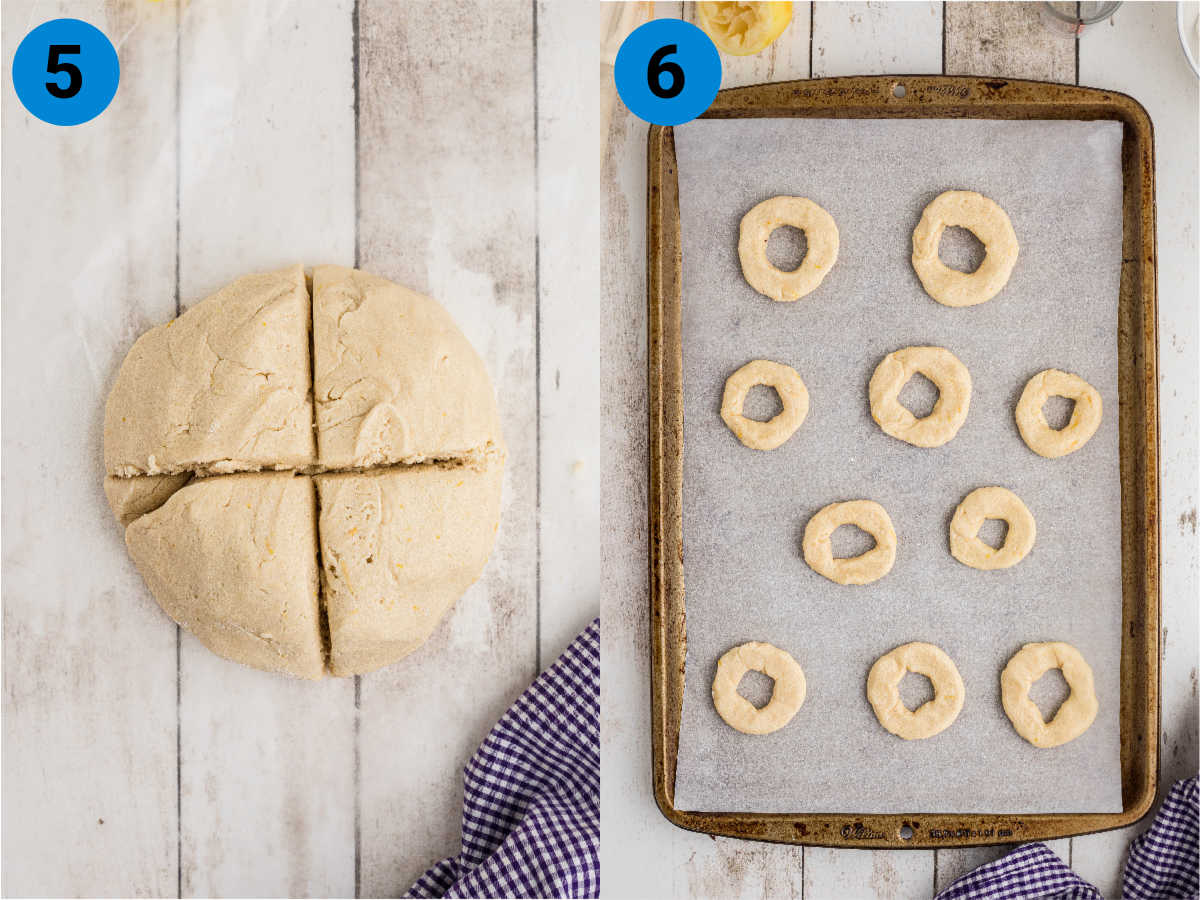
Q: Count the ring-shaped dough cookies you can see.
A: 10